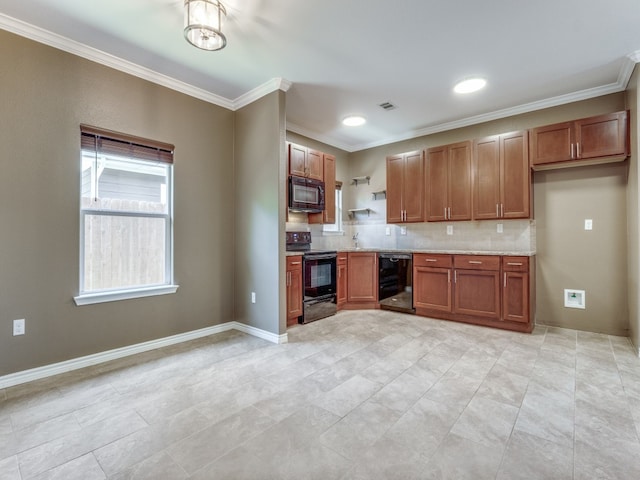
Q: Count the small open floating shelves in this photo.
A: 3